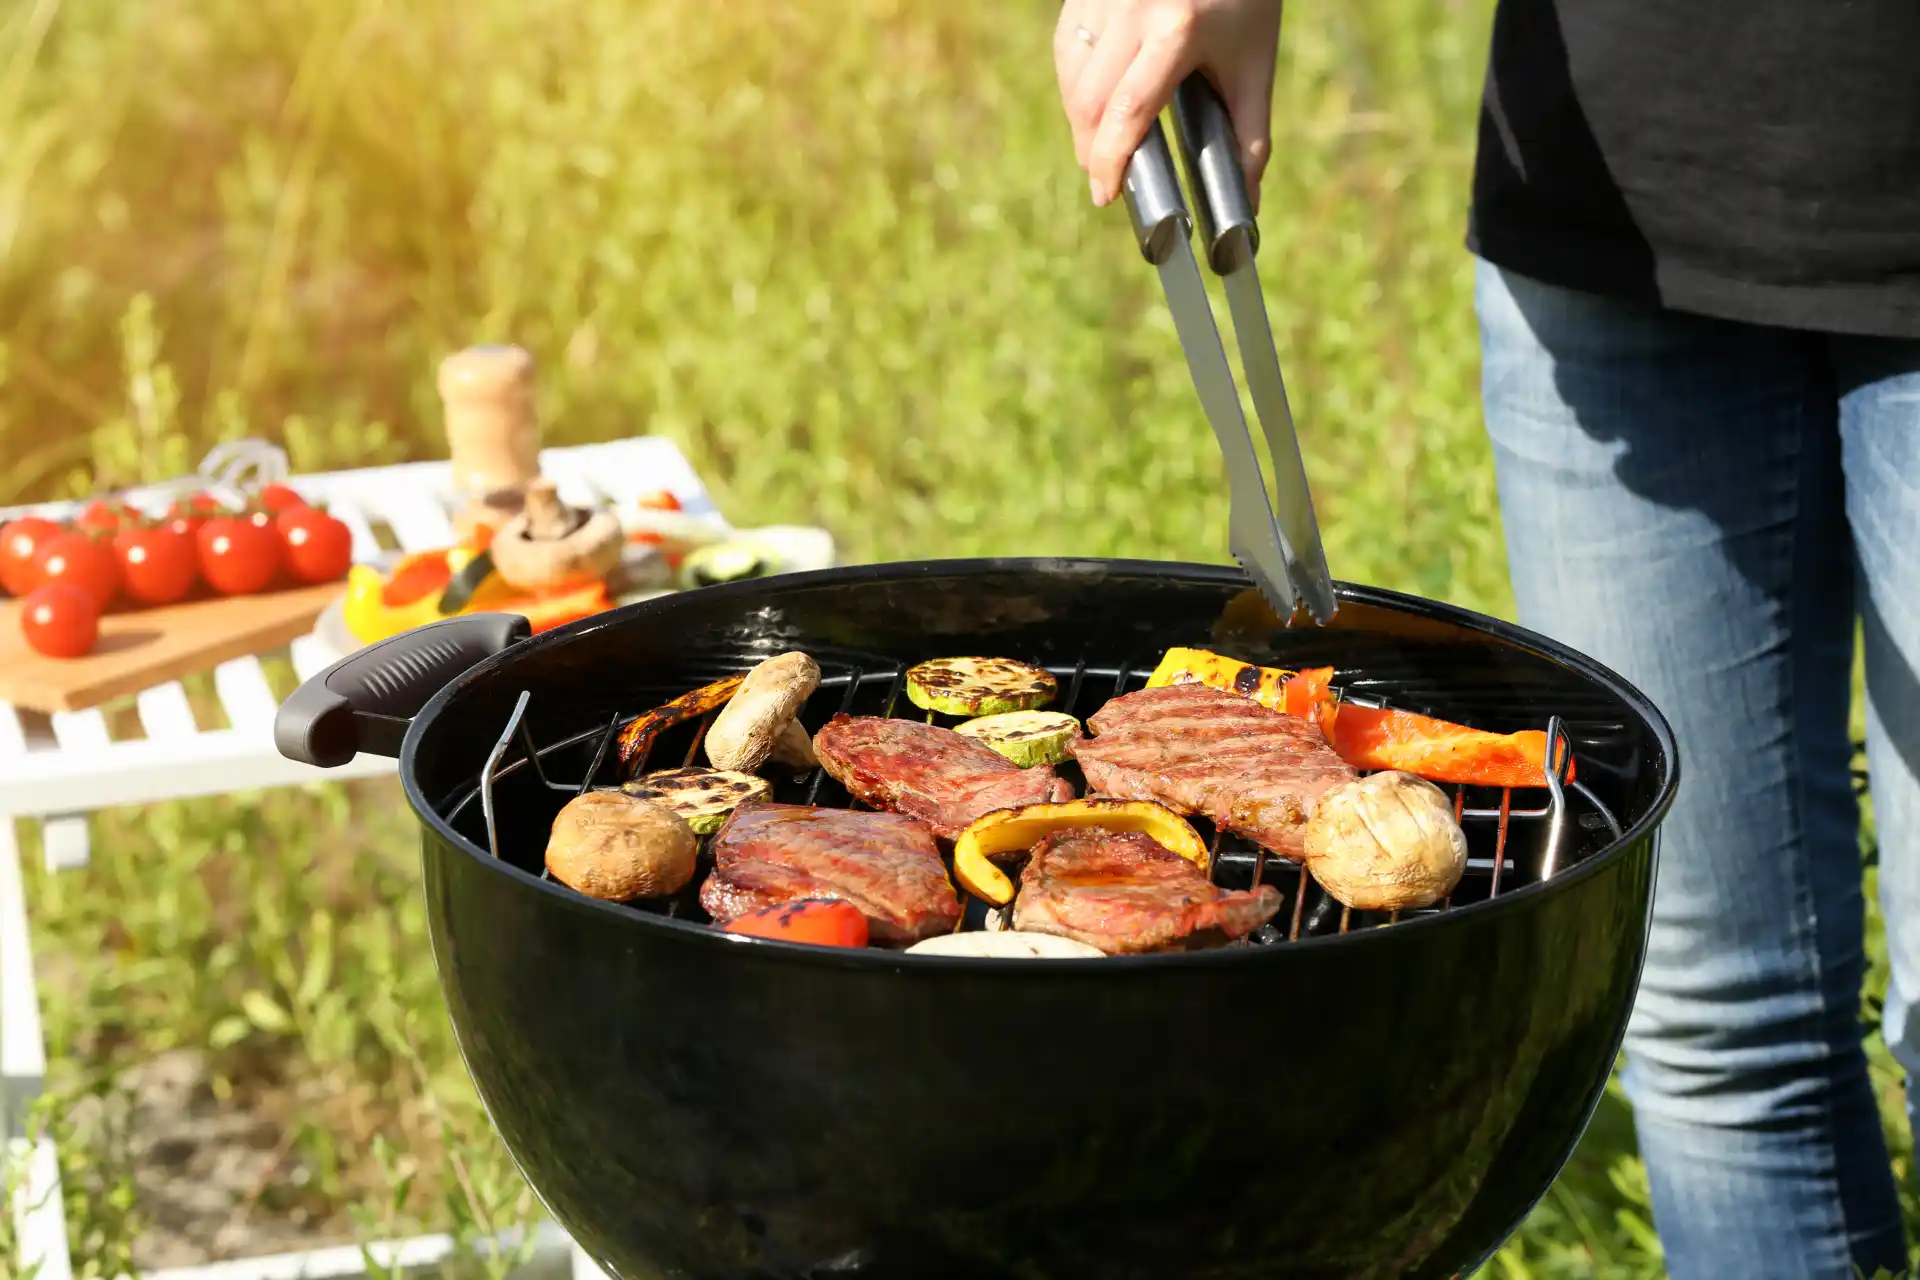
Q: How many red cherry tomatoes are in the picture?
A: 9